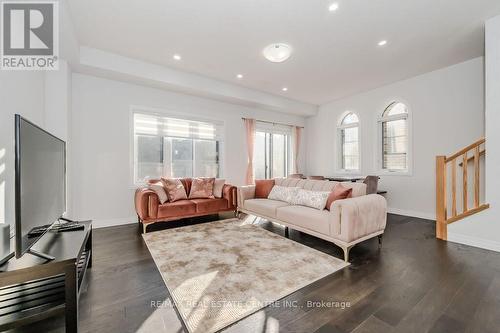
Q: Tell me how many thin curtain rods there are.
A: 1